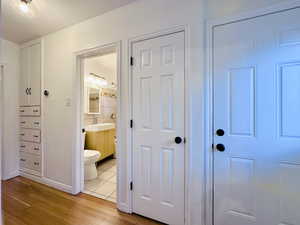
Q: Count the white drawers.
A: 5